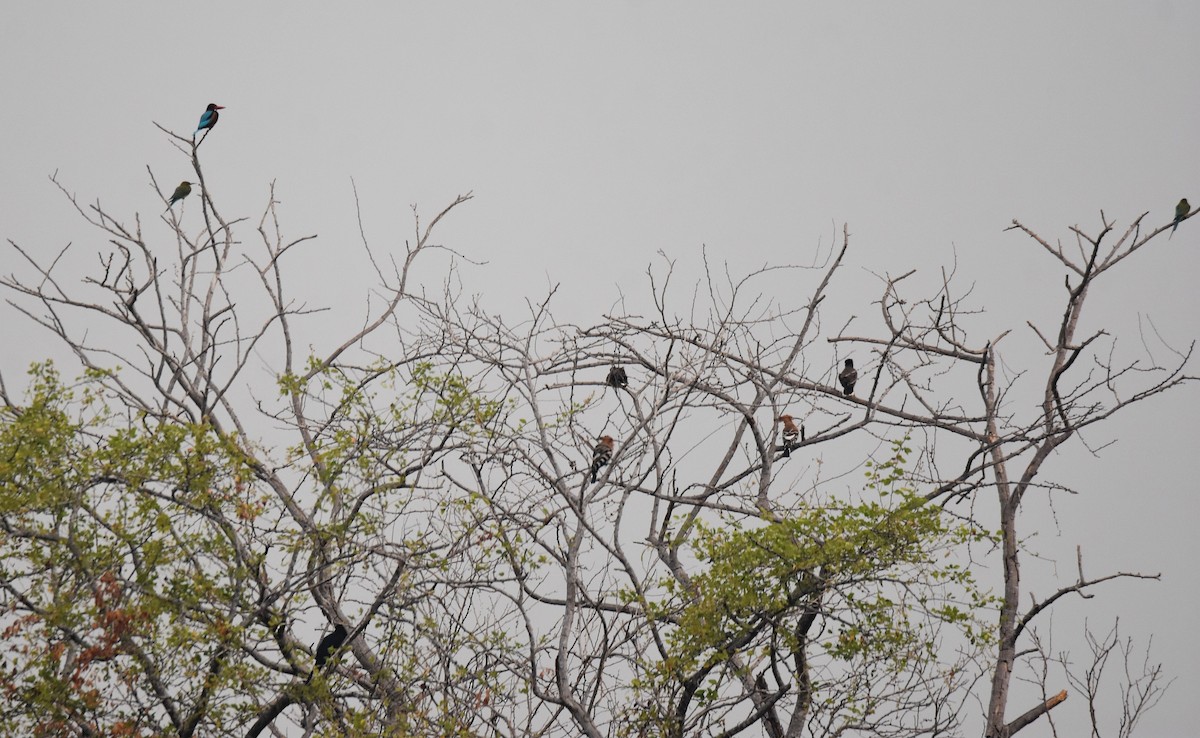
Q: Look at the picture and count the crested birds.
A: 2